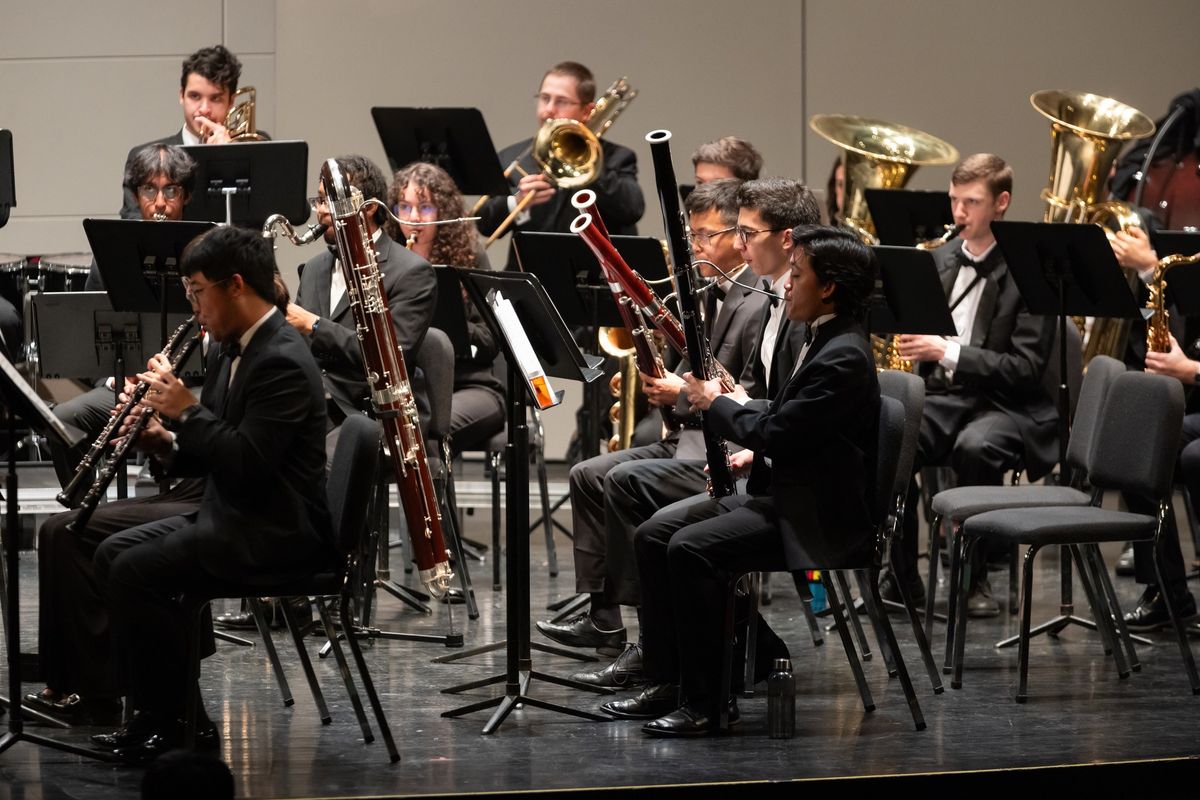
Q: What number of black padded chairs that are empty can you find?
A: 2